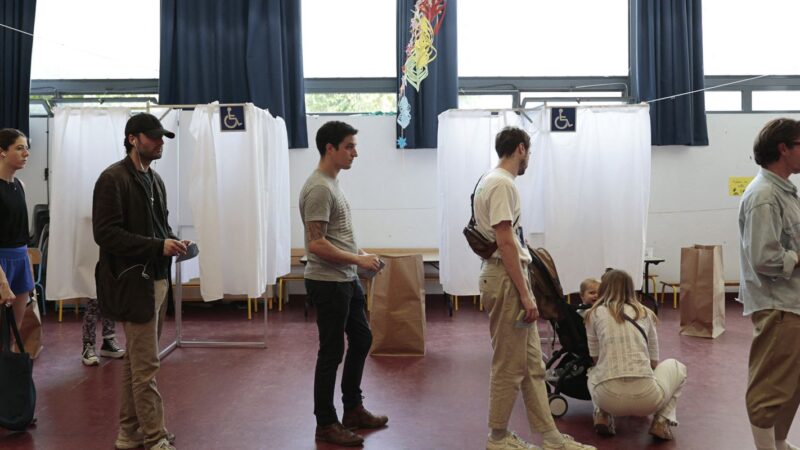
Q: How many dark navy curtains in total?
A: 4